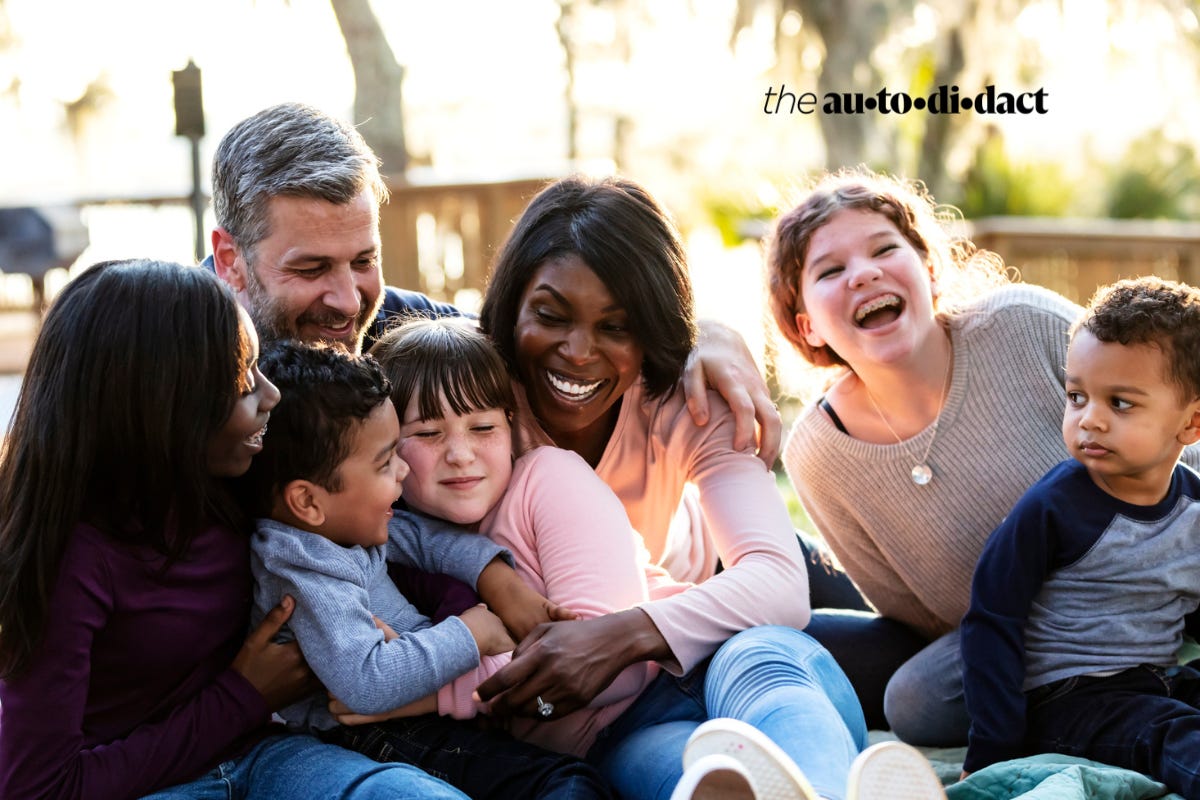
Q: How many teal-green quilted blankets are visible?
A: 1